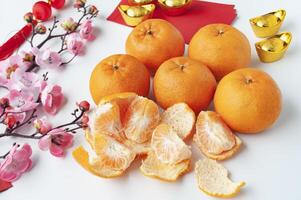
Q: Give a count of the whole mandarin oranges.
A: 5